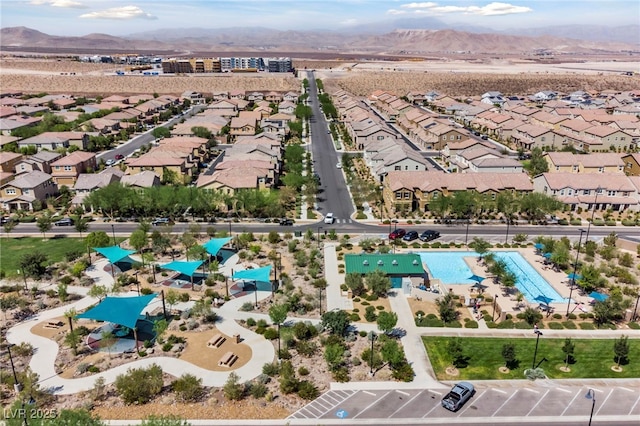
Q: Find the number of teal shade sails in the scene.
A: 5